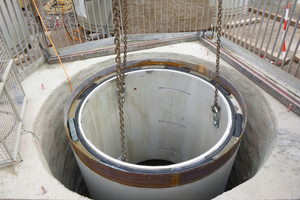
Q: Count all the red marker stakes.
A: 4